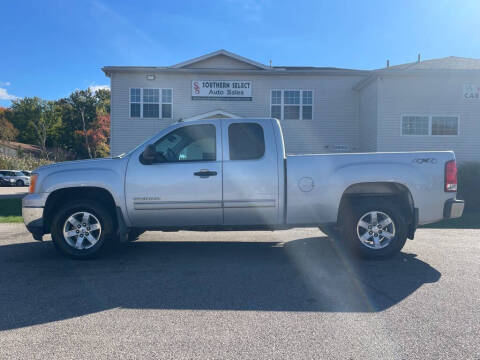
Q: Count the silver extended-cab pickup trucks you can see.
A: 1